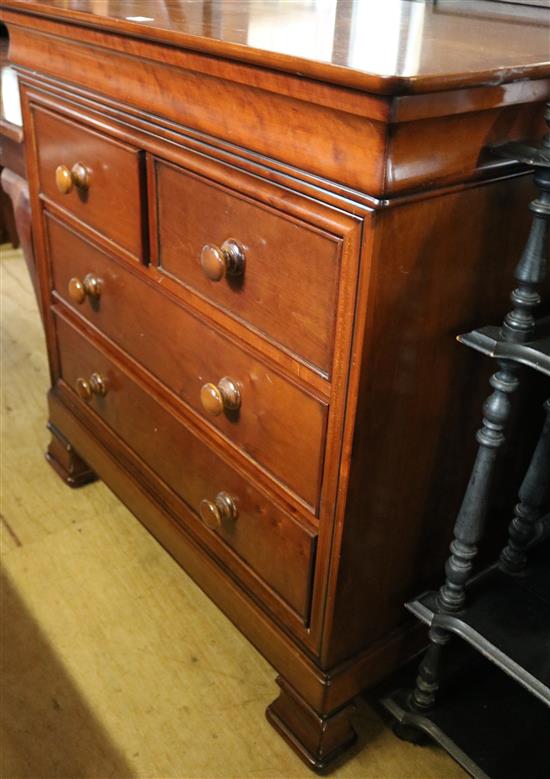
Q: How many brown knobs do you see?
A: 6